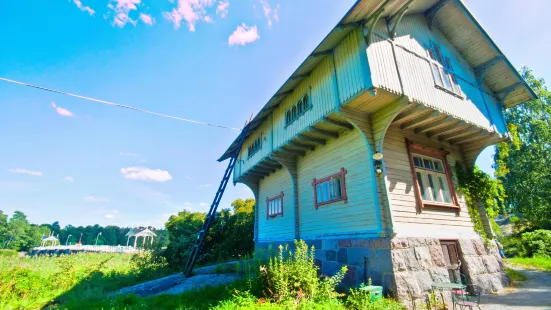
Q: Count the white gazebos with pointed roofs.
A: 2